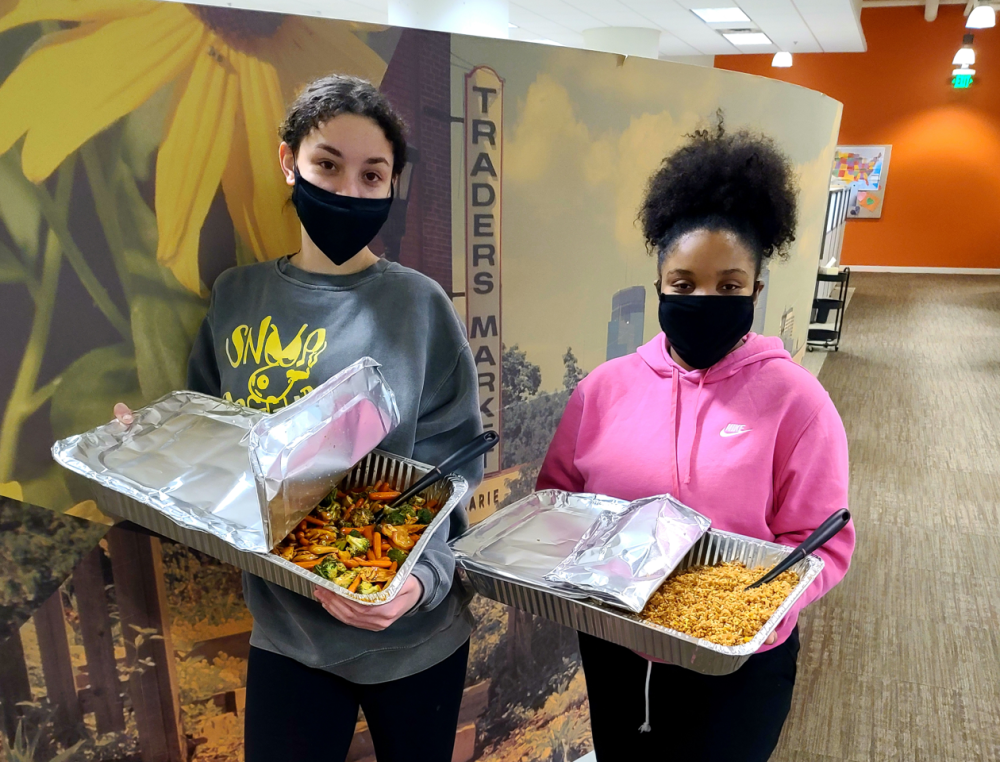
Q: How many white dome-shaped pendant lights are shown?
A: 3